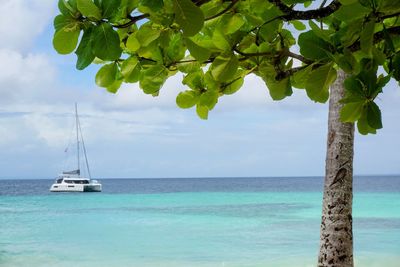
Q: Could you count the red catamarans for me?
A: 0